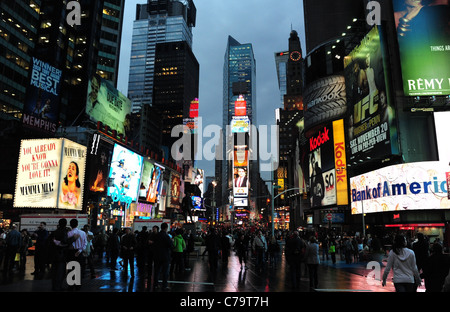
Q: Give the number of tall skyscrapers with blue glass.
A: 2